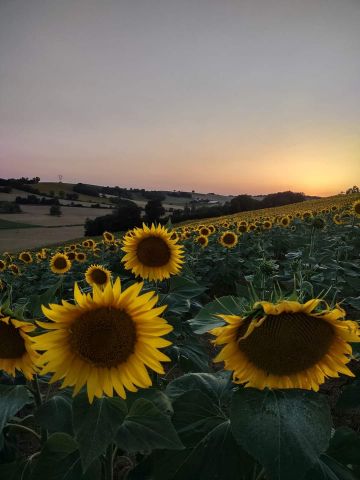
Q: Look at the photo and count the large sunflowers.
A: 4